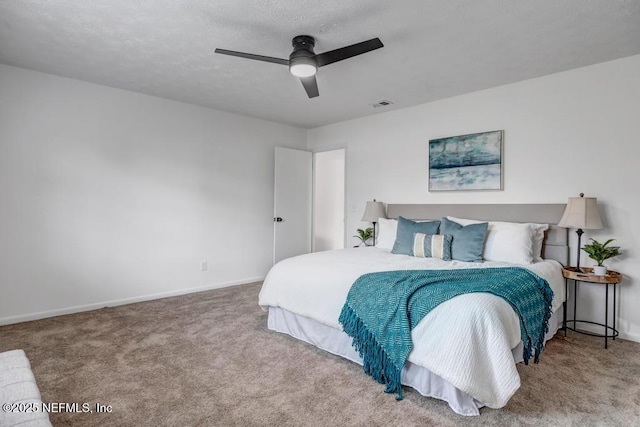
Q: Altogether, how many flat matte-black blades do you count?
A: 3